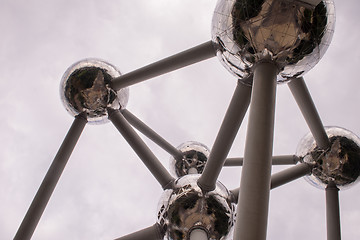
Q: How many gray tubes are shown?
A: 11